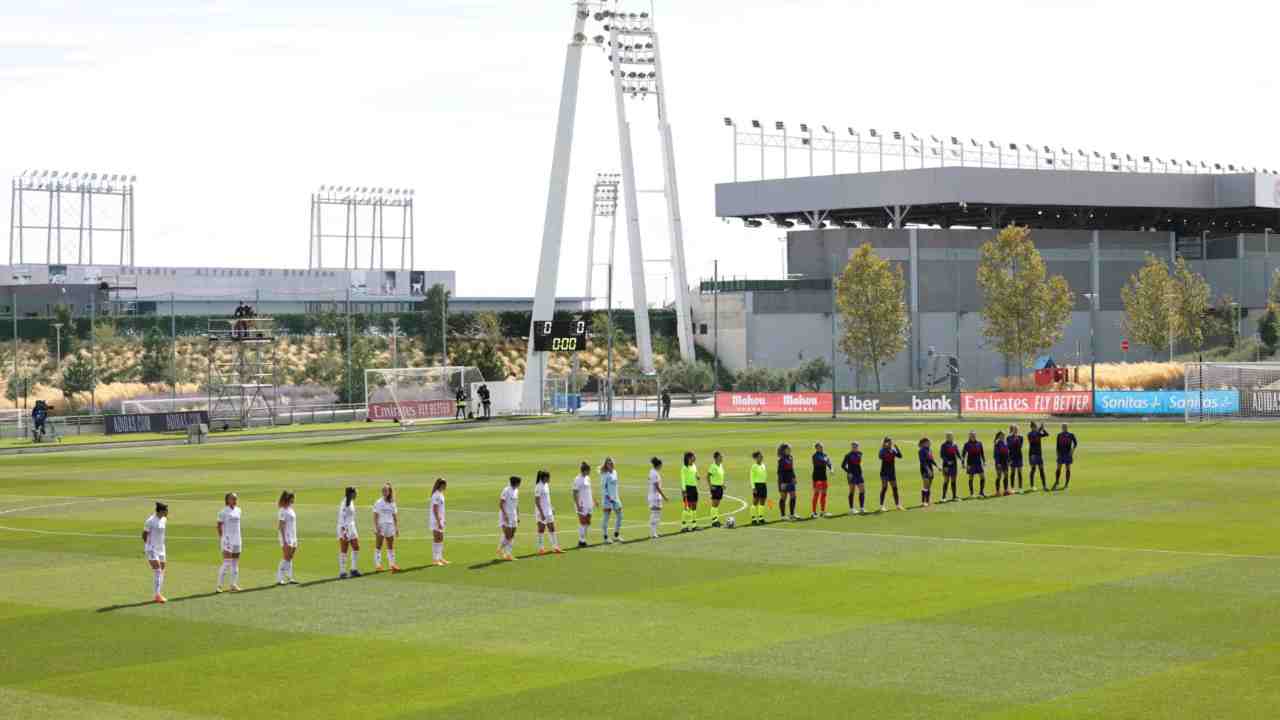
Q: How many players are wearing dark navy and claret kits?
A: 11